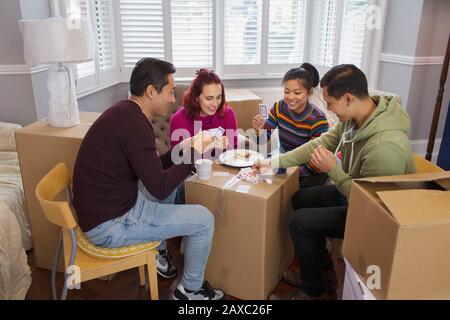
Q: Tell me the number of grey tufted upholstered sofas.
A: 1